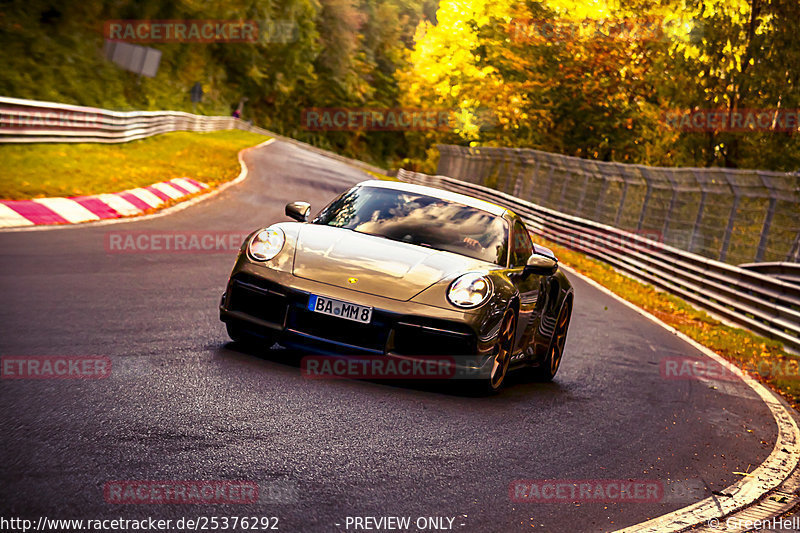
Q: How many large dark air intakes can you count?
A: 3